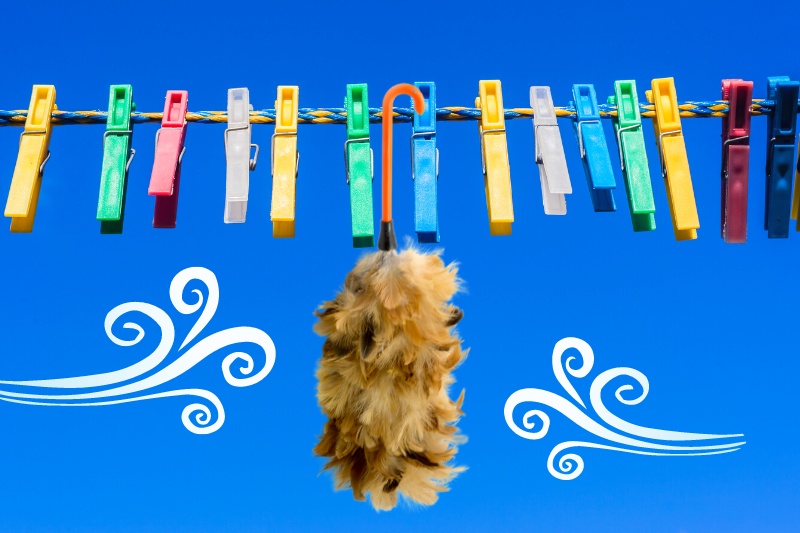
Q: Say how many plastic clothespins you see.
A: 15